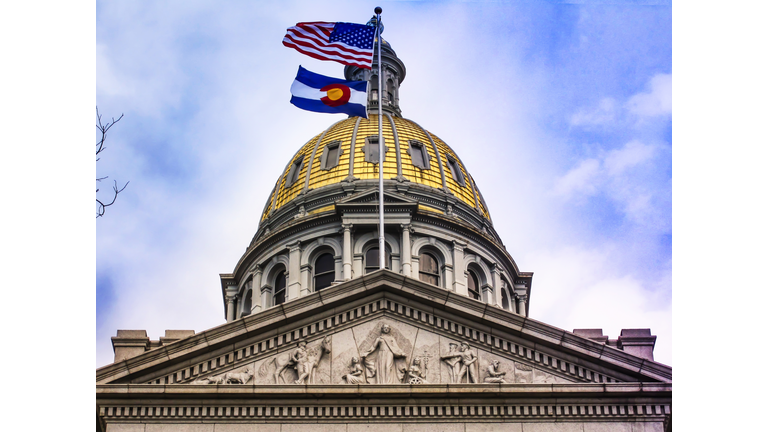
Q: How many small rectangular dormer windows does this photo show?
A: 5